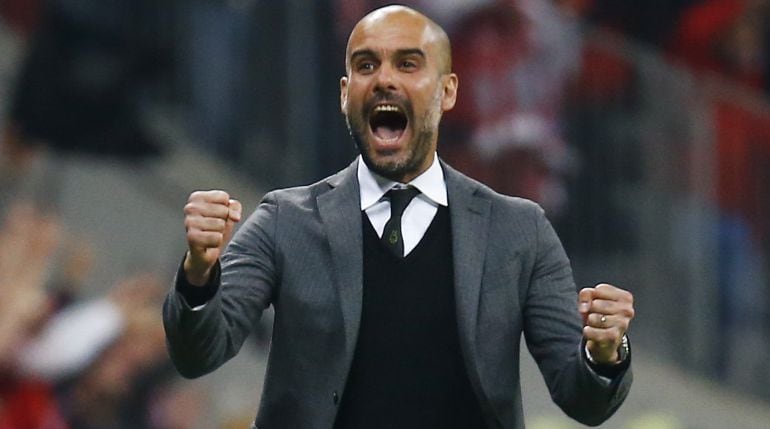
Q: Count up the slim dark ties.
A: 1